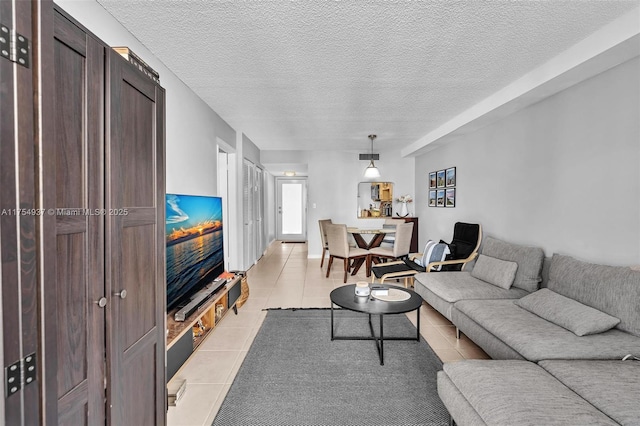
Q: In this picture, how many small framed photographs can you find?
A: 6